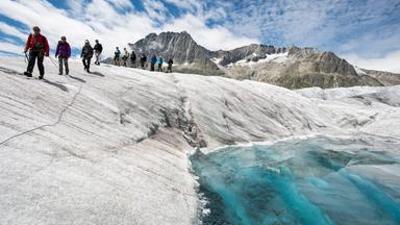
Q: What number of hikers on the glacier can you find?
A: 11